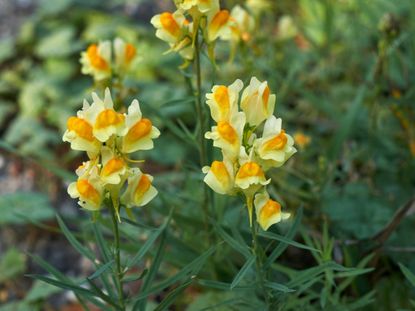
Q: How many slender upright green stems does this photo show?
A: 3